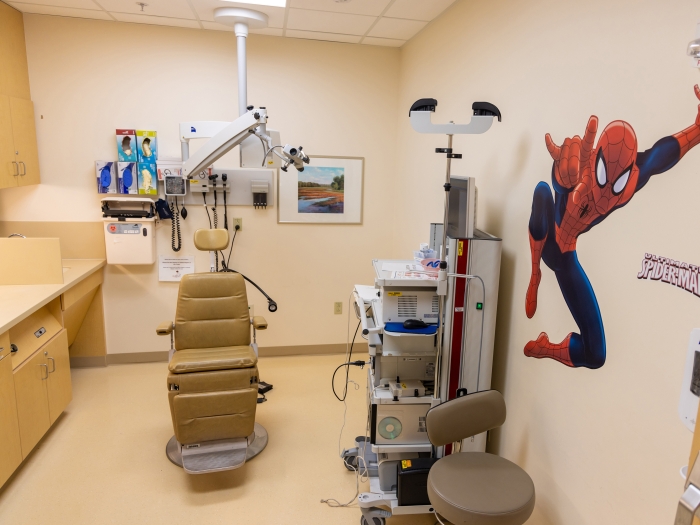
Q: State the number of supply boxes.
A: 5